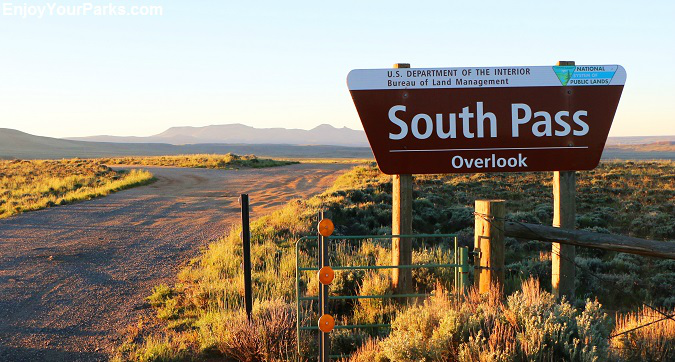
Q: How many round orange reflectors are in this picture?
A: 3